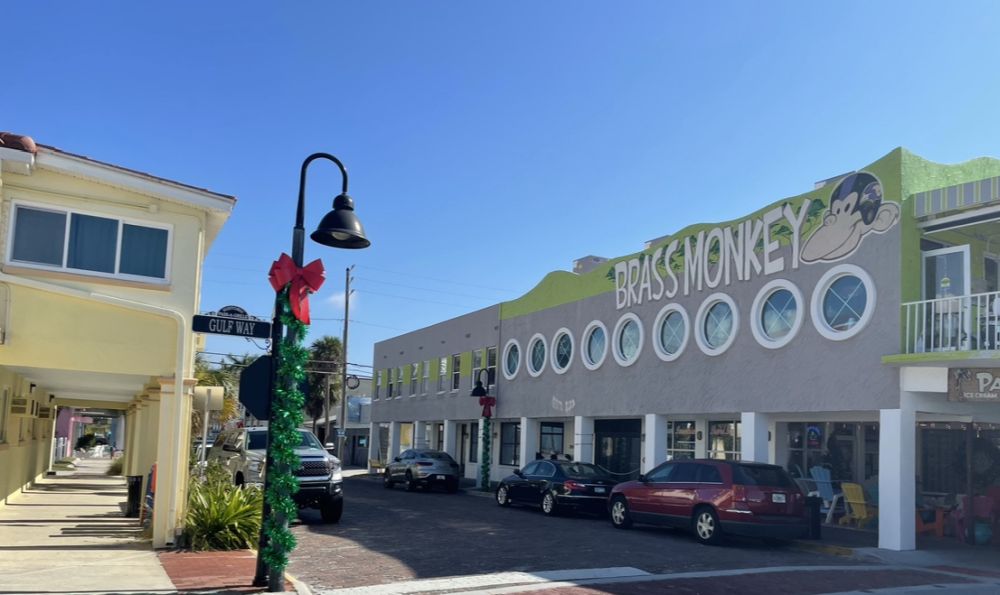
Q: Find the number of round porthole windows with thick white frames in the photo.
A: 9